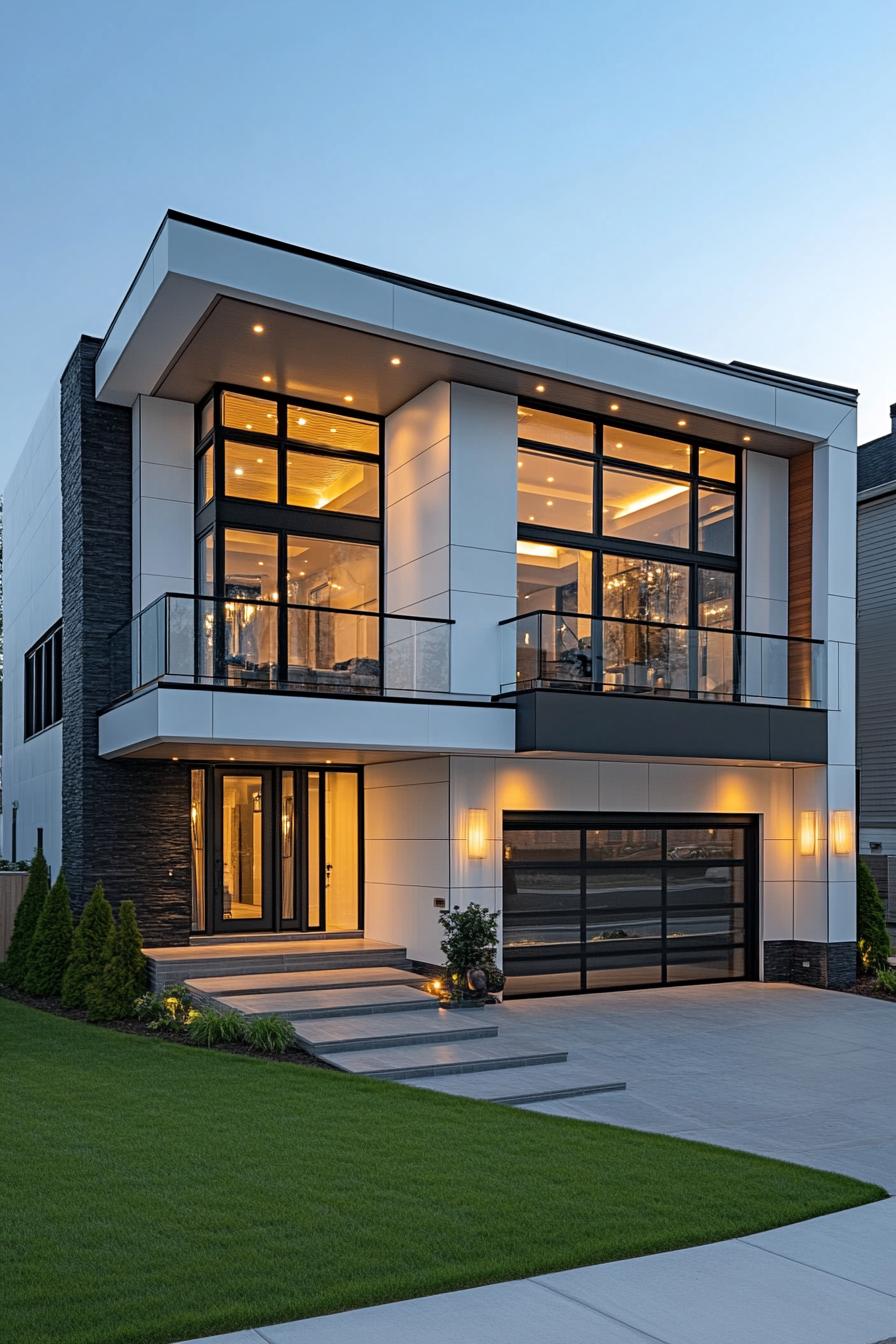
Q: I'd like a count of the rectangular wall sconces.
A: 3